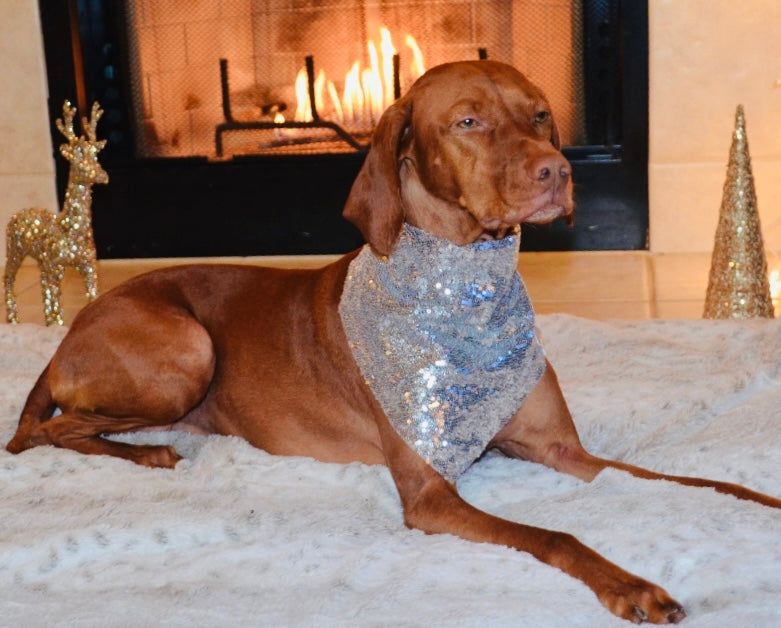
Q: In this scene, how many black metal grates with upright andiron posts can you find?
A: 1